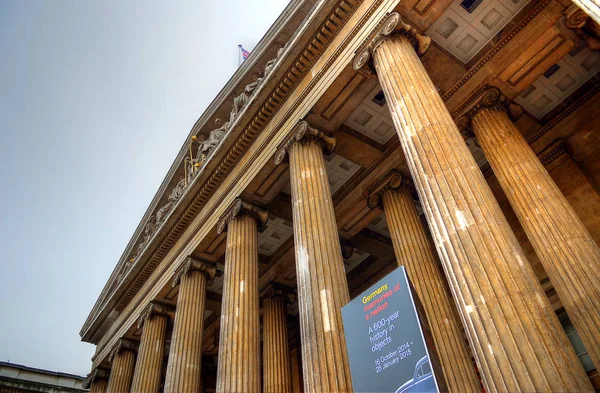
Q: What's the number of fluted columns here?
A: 10